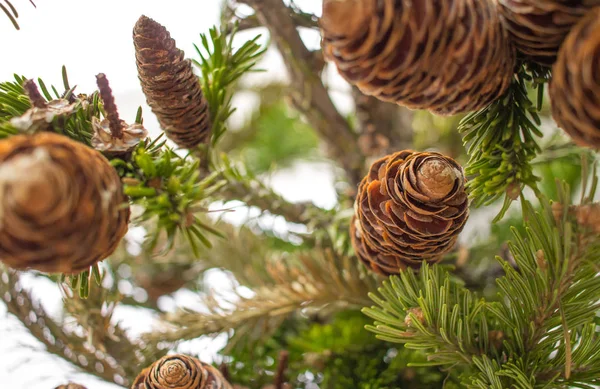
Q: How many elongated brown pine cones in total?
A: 1